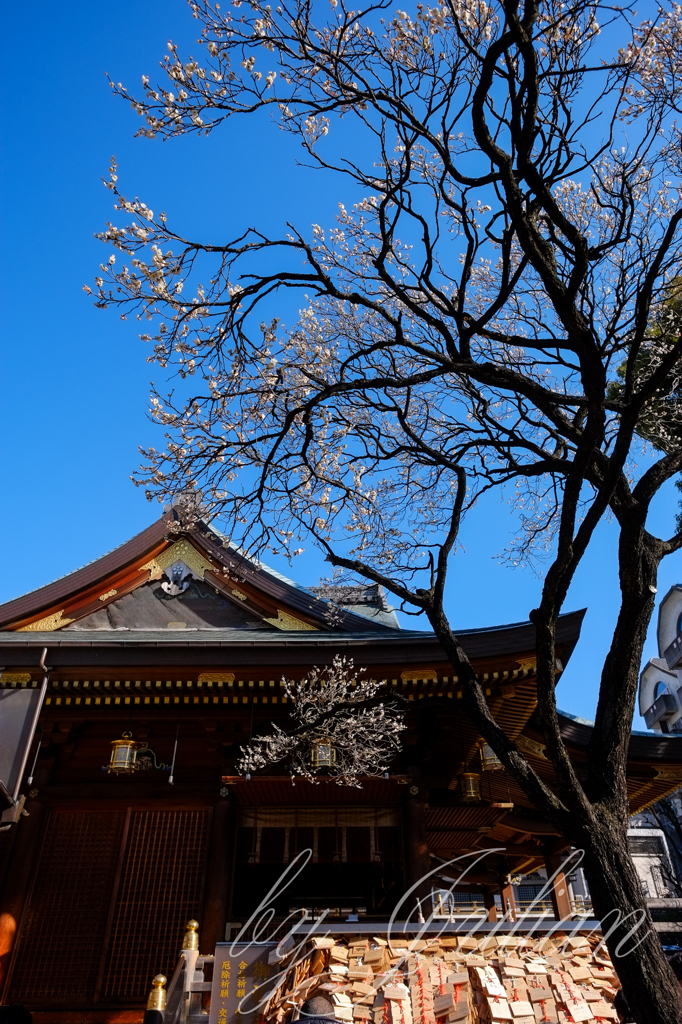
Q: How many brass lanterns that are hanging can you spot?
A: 4